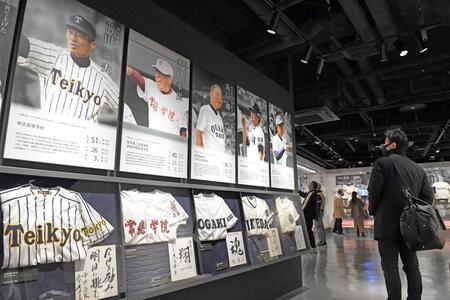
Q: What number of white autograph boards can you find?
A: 5